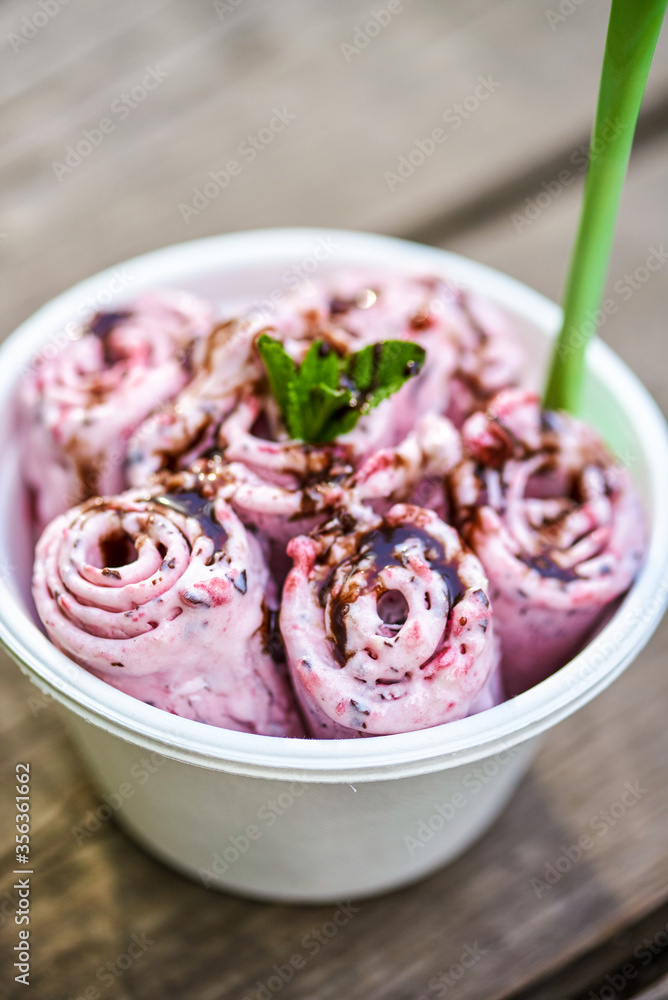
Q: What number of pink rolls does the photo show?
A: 6